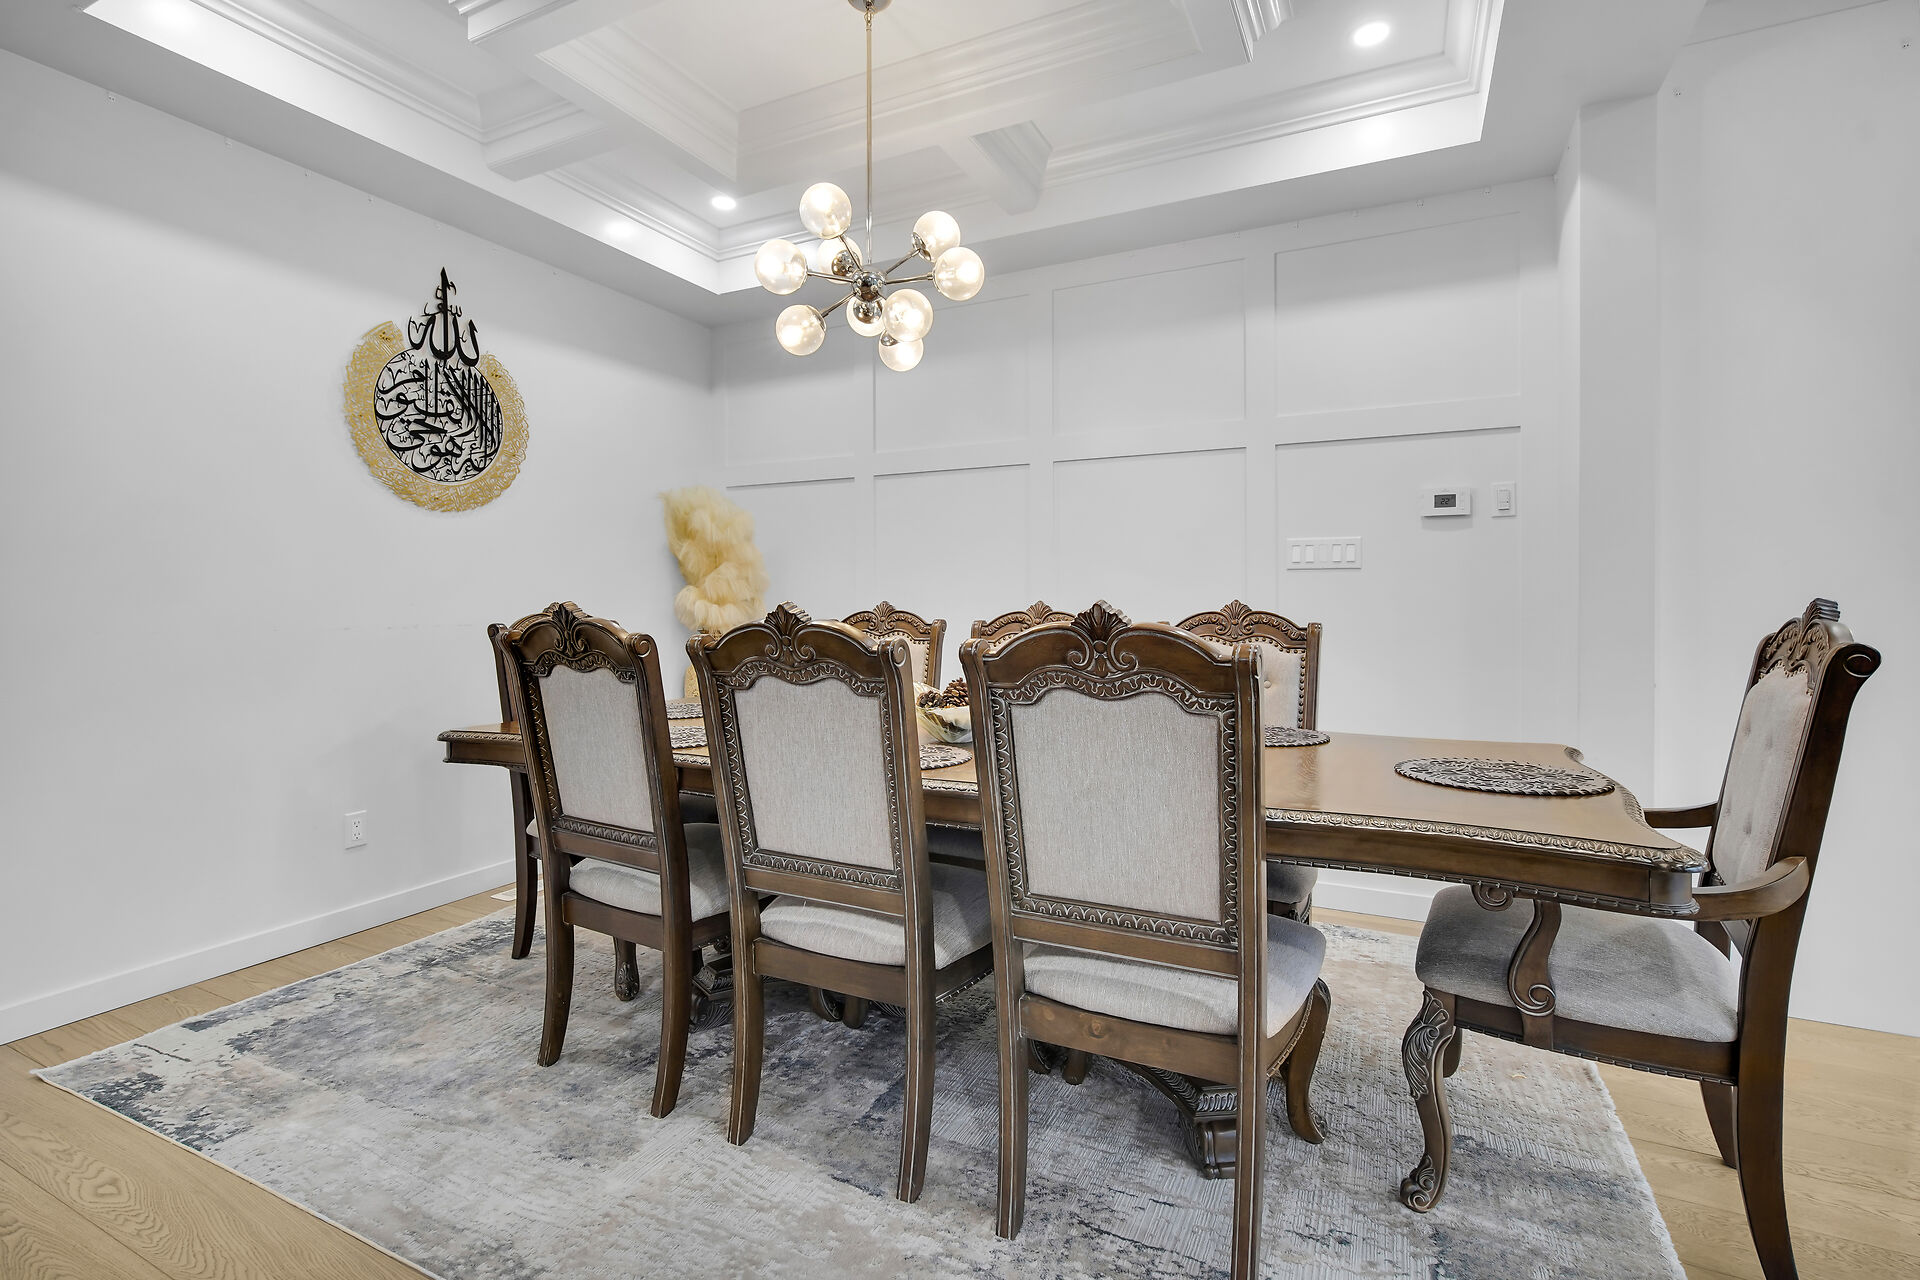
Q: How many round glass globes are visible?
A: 9